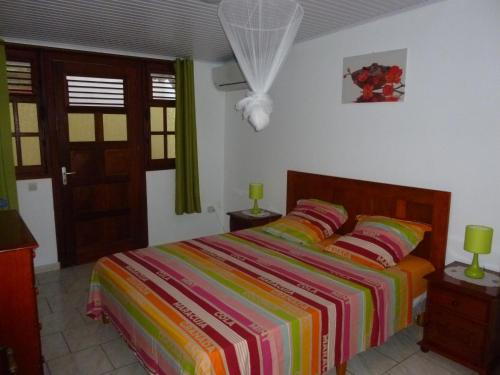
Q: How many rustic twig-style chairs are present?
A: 0